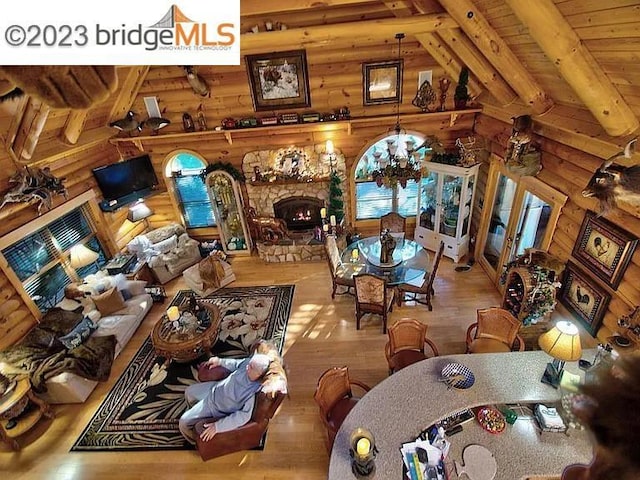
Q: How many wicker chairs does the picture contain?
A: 3